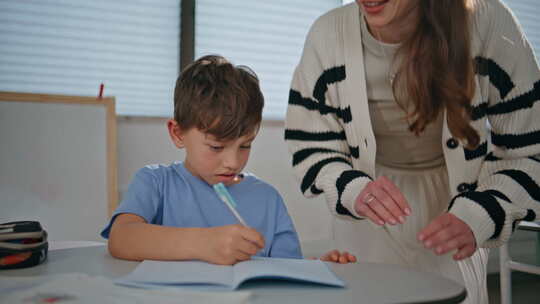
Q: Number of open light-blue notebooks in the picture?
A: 1